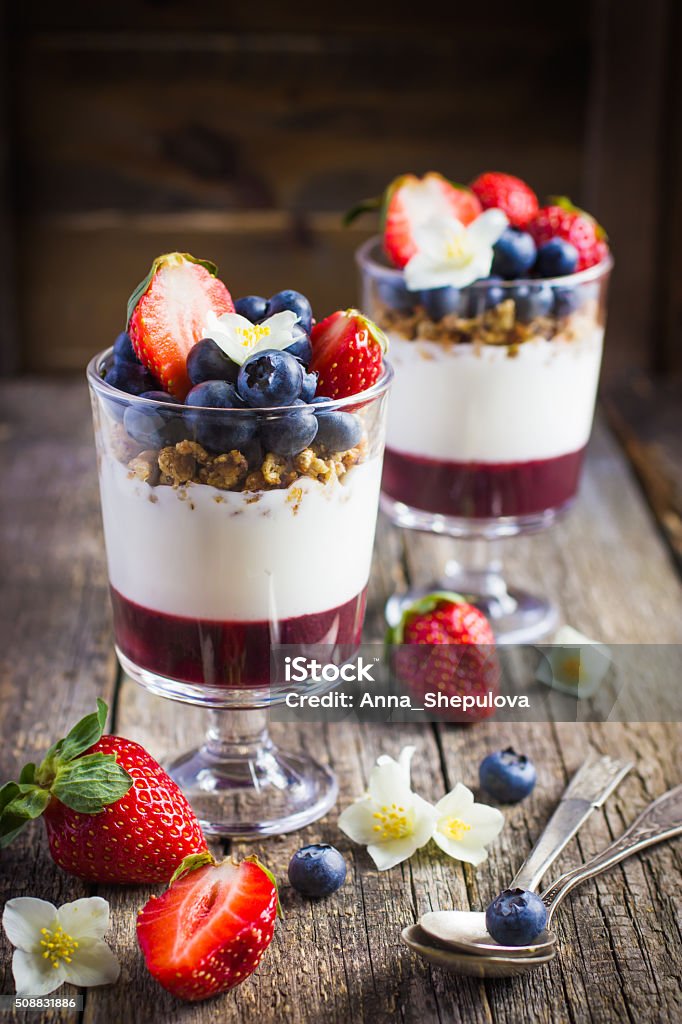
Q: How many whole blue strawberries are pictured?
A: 0